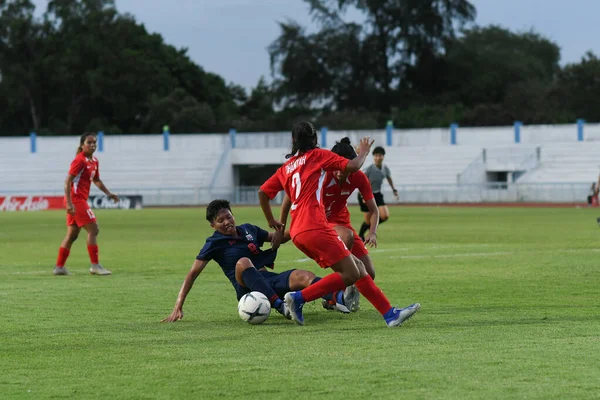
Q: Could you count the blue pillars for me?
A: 9